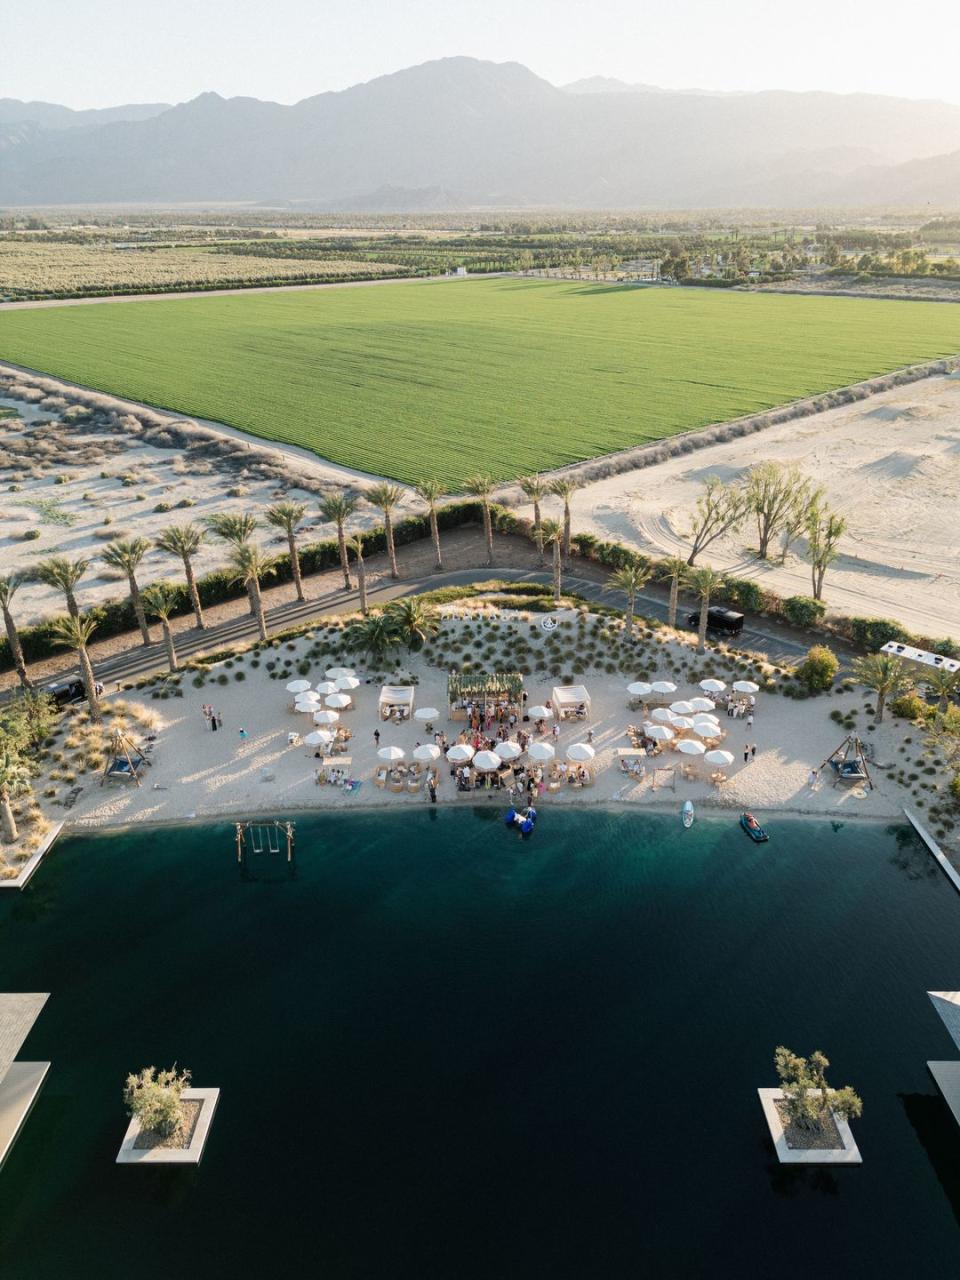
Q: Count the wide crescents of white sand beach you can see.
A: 1